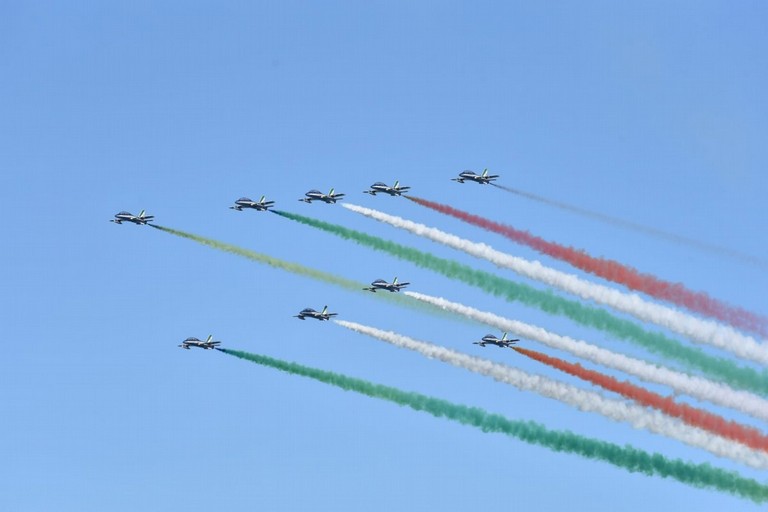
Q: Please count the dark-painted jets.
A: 9